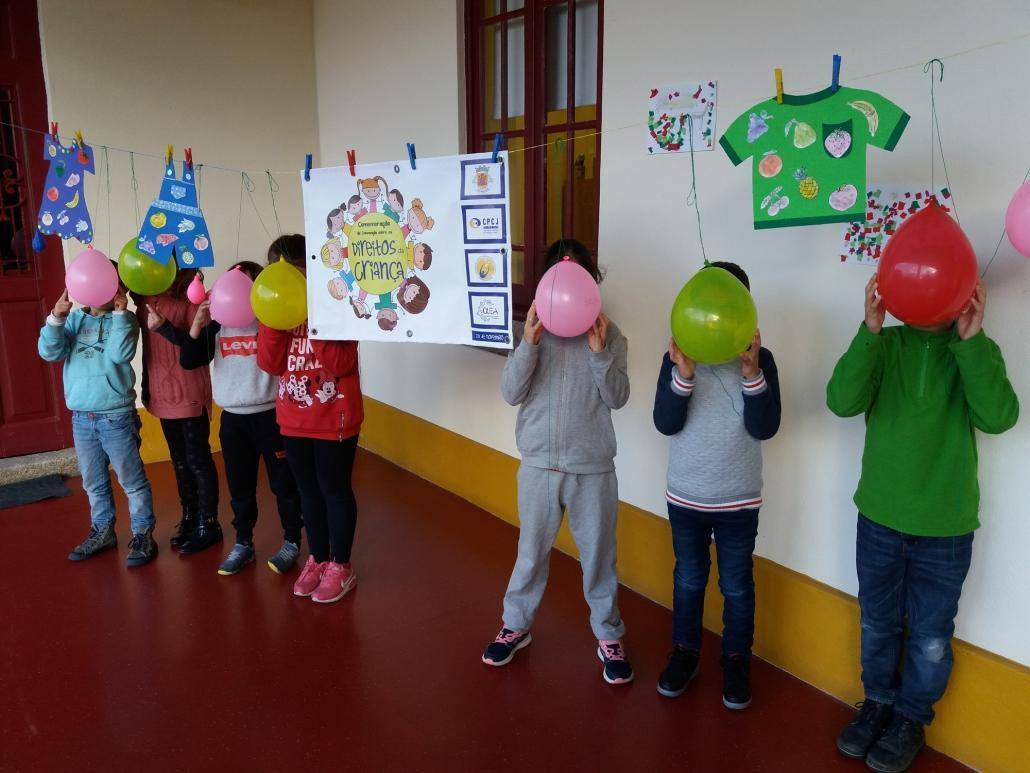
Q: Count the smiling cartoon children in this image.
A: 11